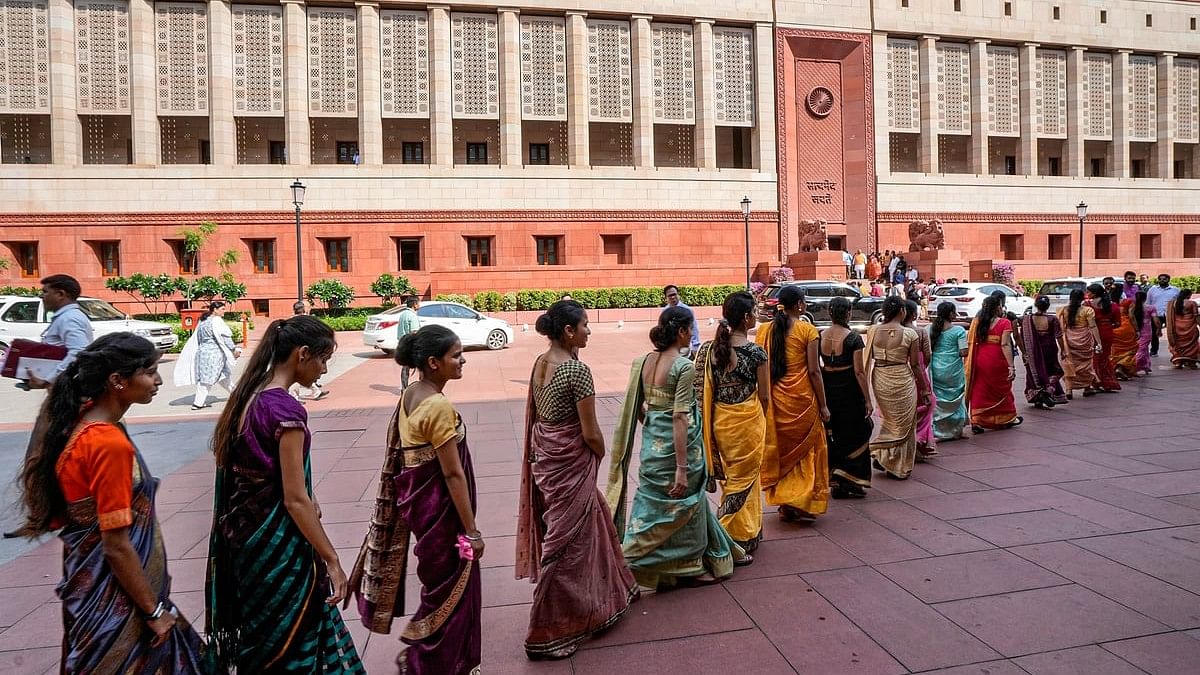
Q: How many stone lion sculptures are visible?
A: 2